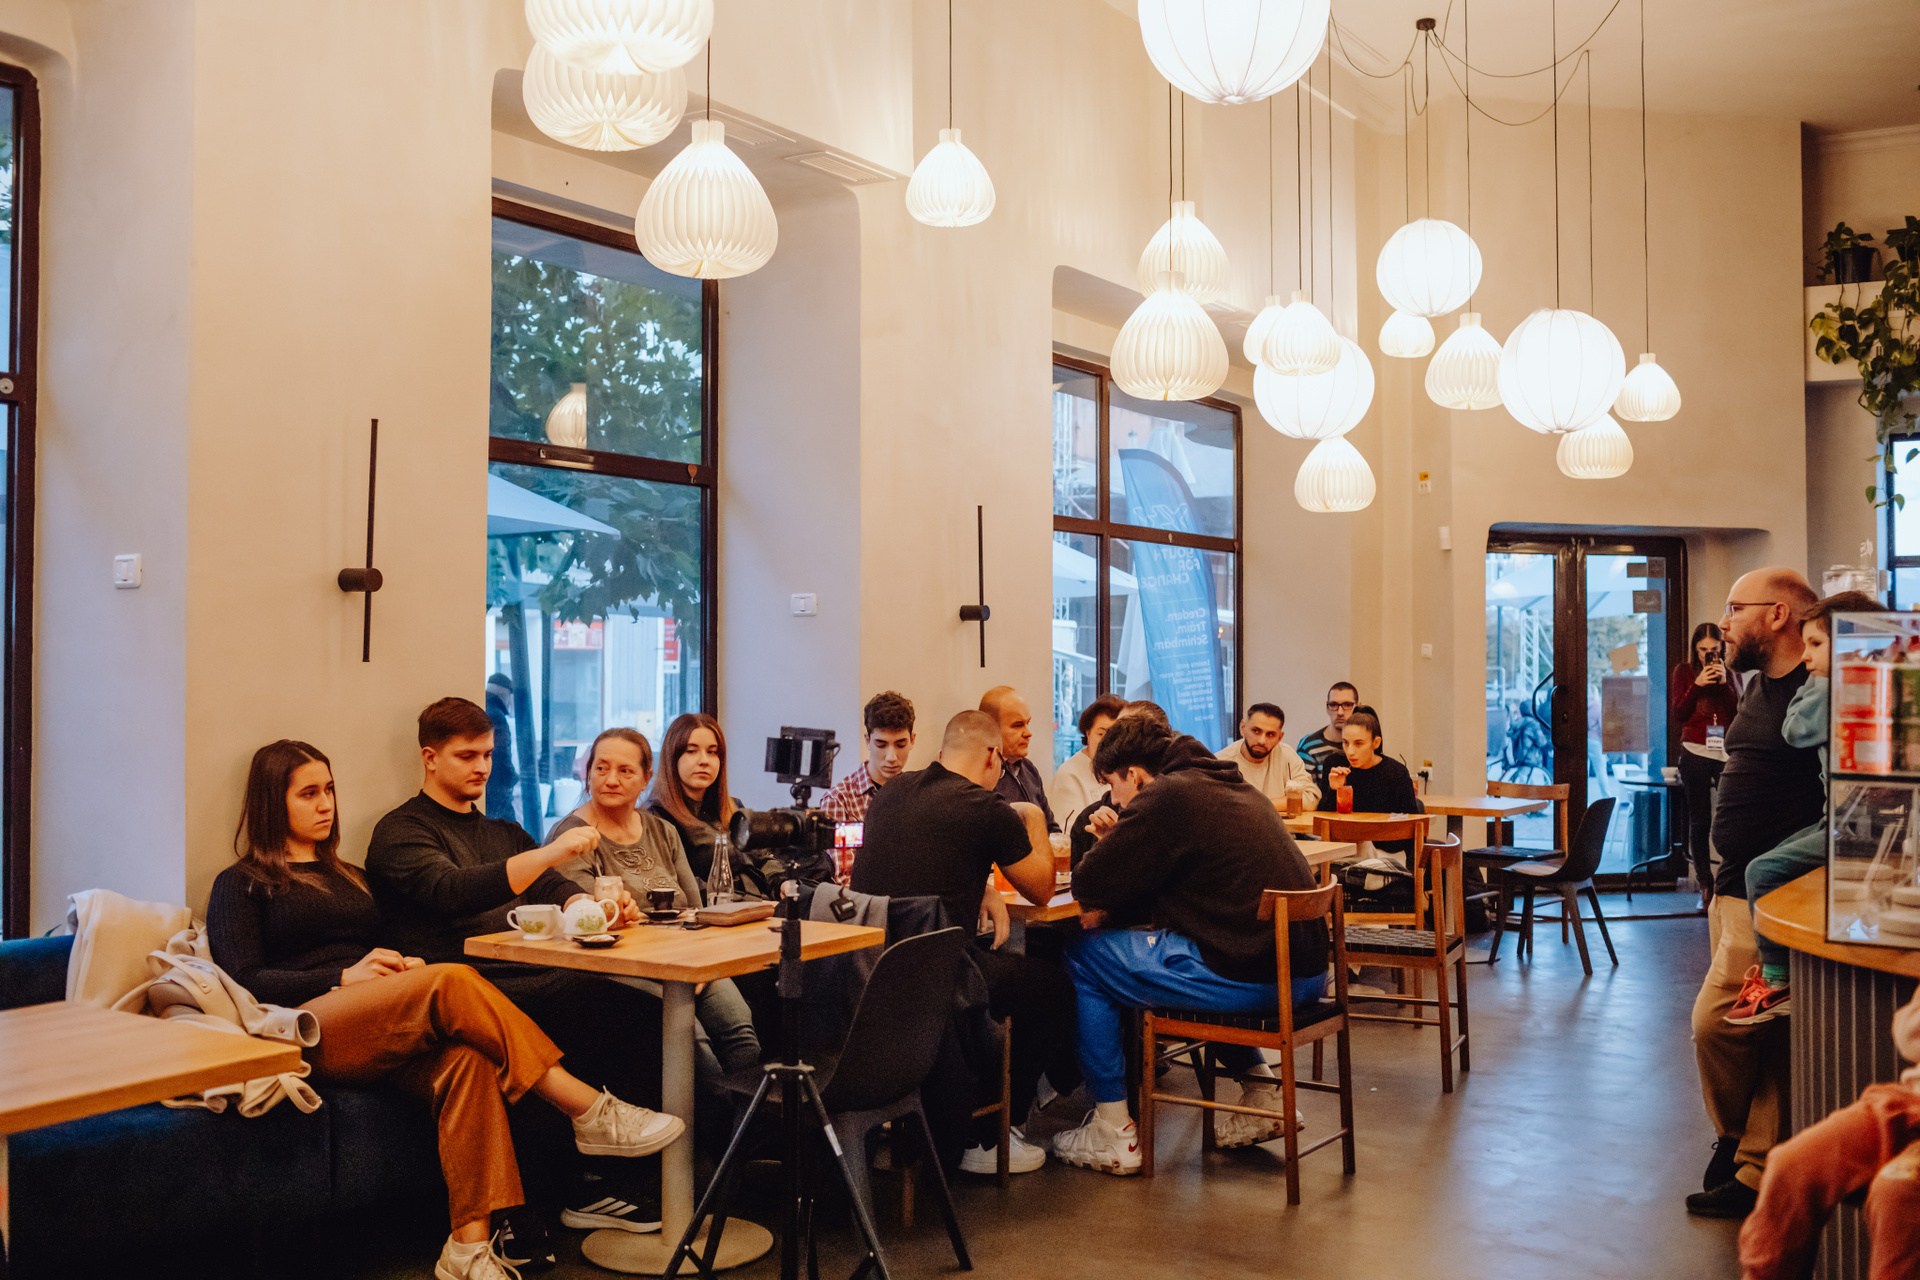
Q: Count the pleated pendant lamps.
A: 13